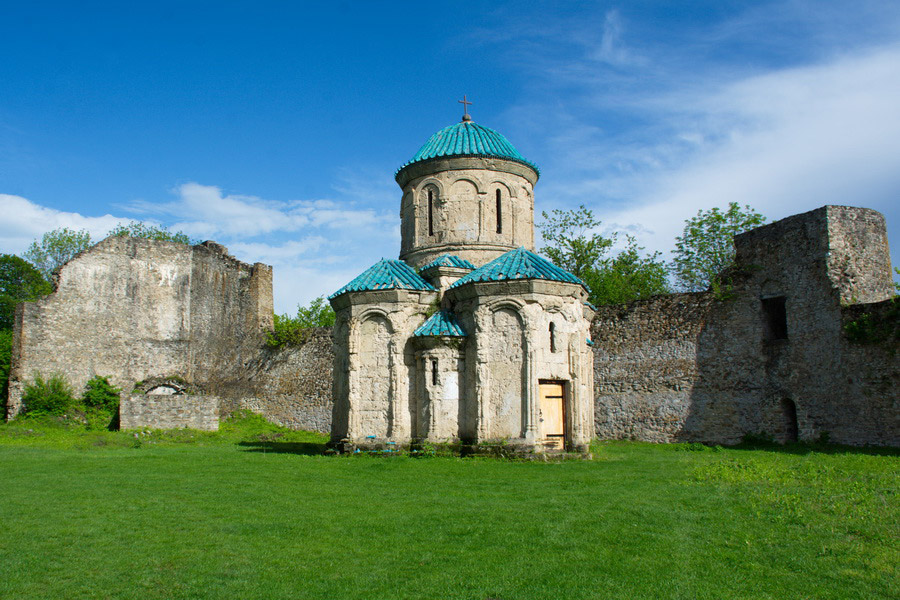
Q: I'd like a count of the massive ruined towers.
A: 2